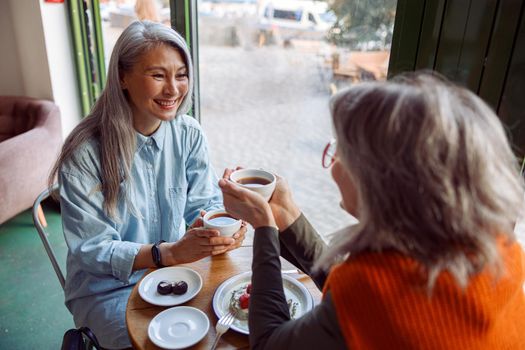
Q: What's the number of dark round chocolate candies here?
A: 2